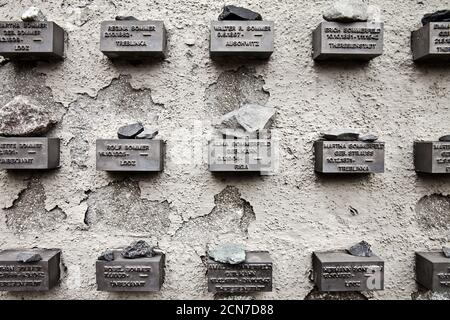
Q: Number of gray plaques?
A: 15